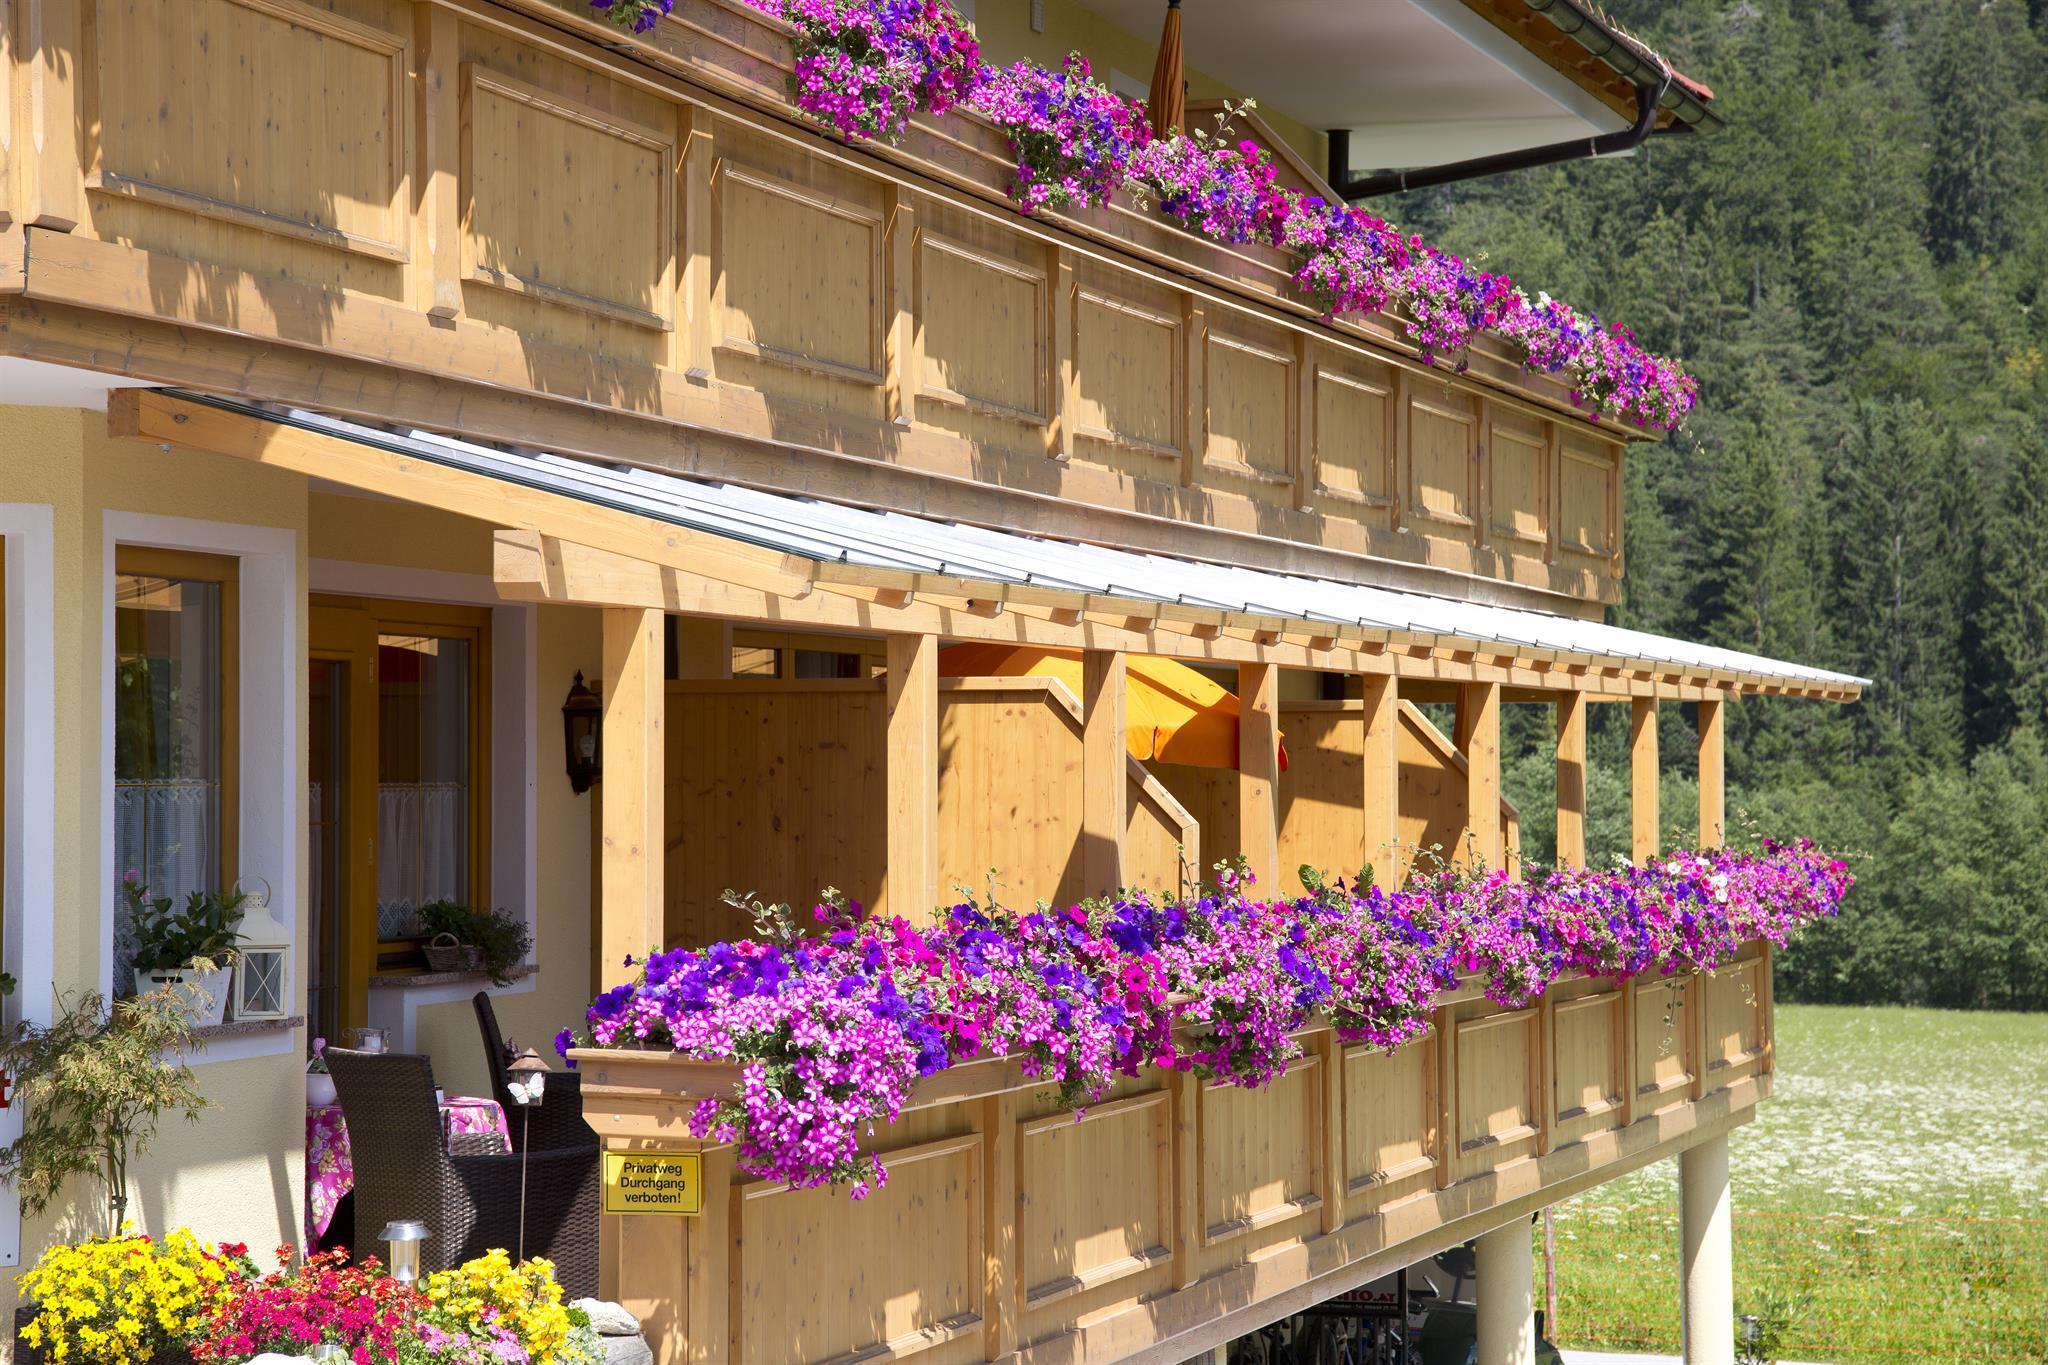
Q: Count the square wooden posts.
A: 9